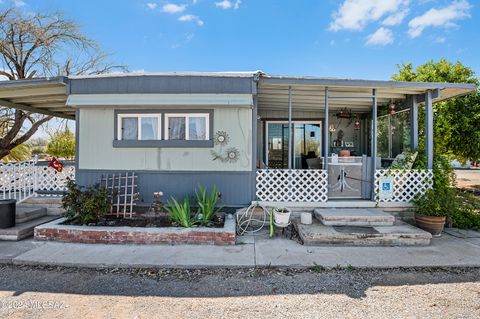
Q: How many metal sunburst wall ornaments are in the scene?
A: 2